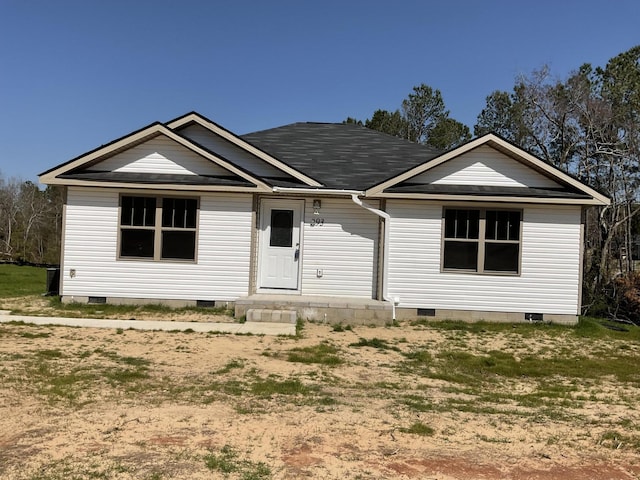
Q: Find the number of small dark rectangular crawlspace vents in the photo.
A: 4